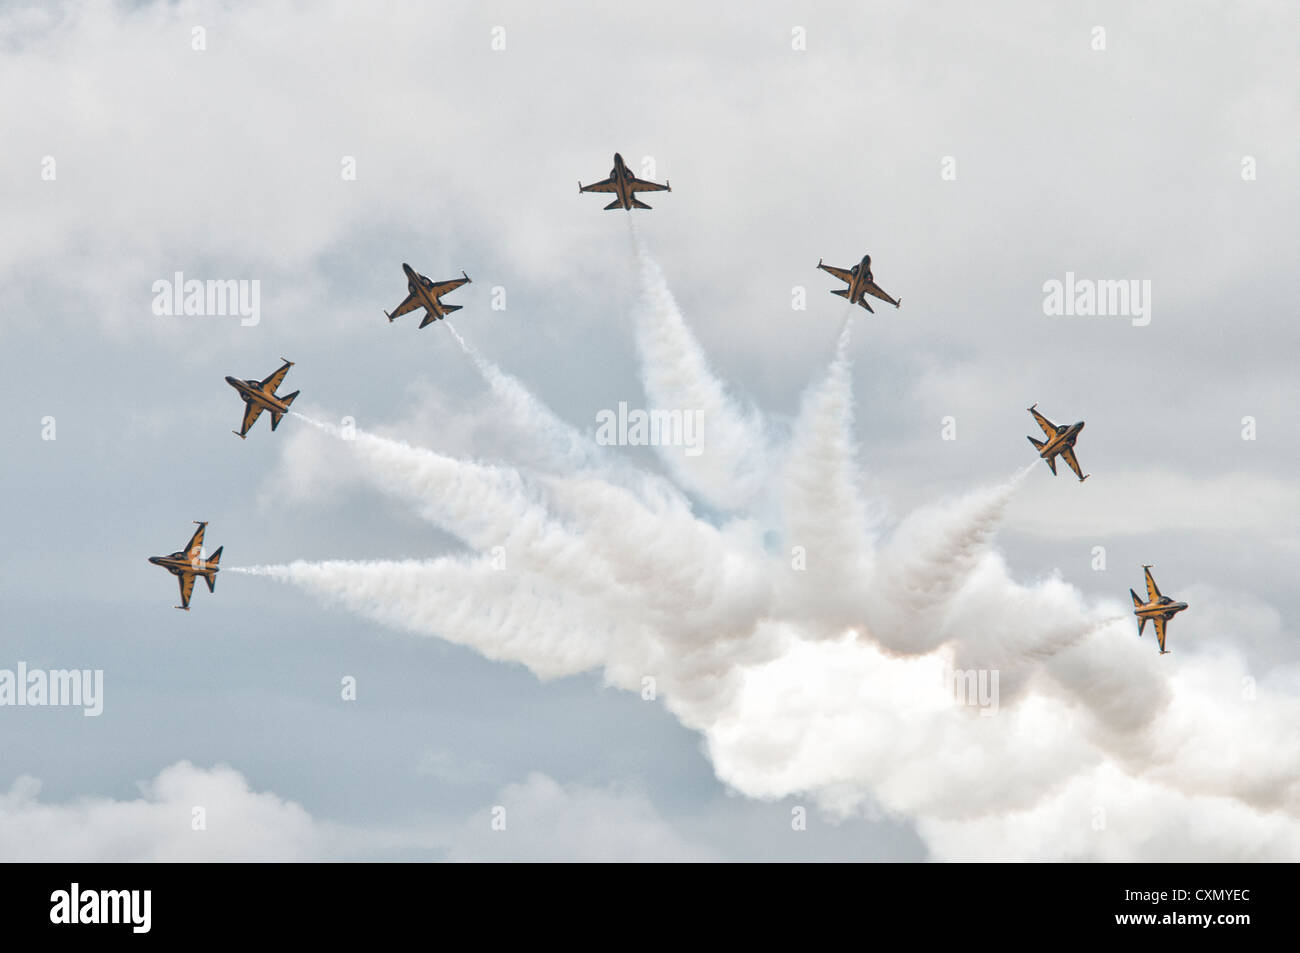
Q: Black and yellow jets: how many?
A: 7